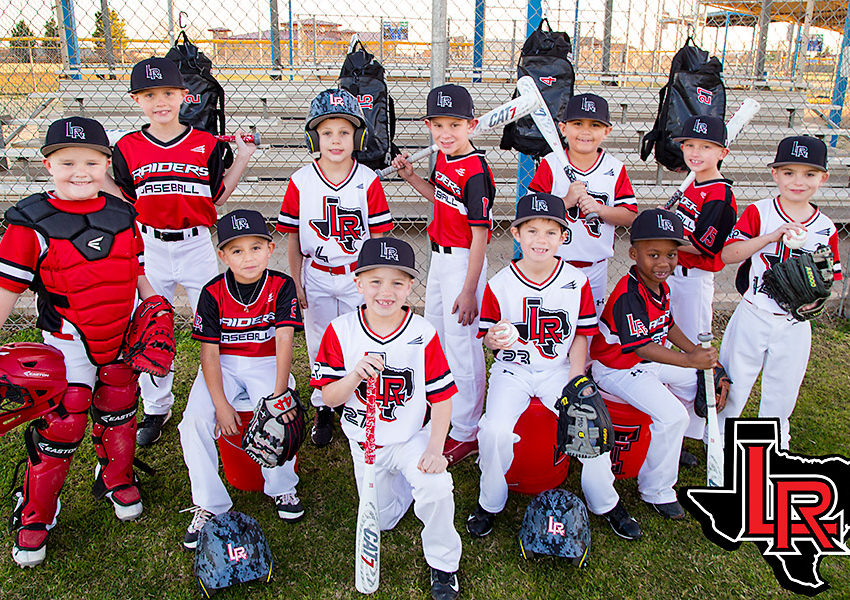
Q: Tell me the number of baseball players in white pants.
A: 11